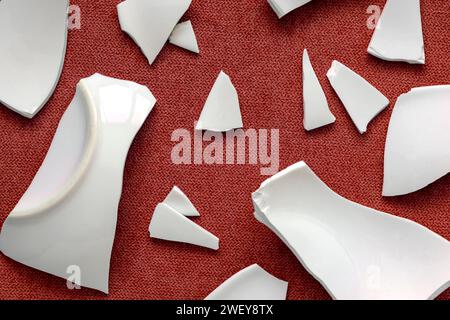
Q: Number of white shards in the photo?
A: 14